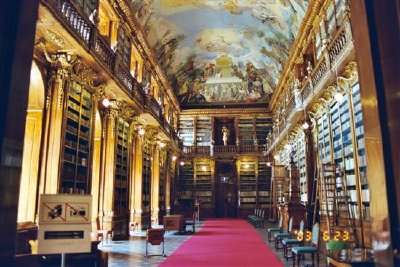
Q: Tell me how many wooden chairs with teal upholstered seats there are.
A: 8